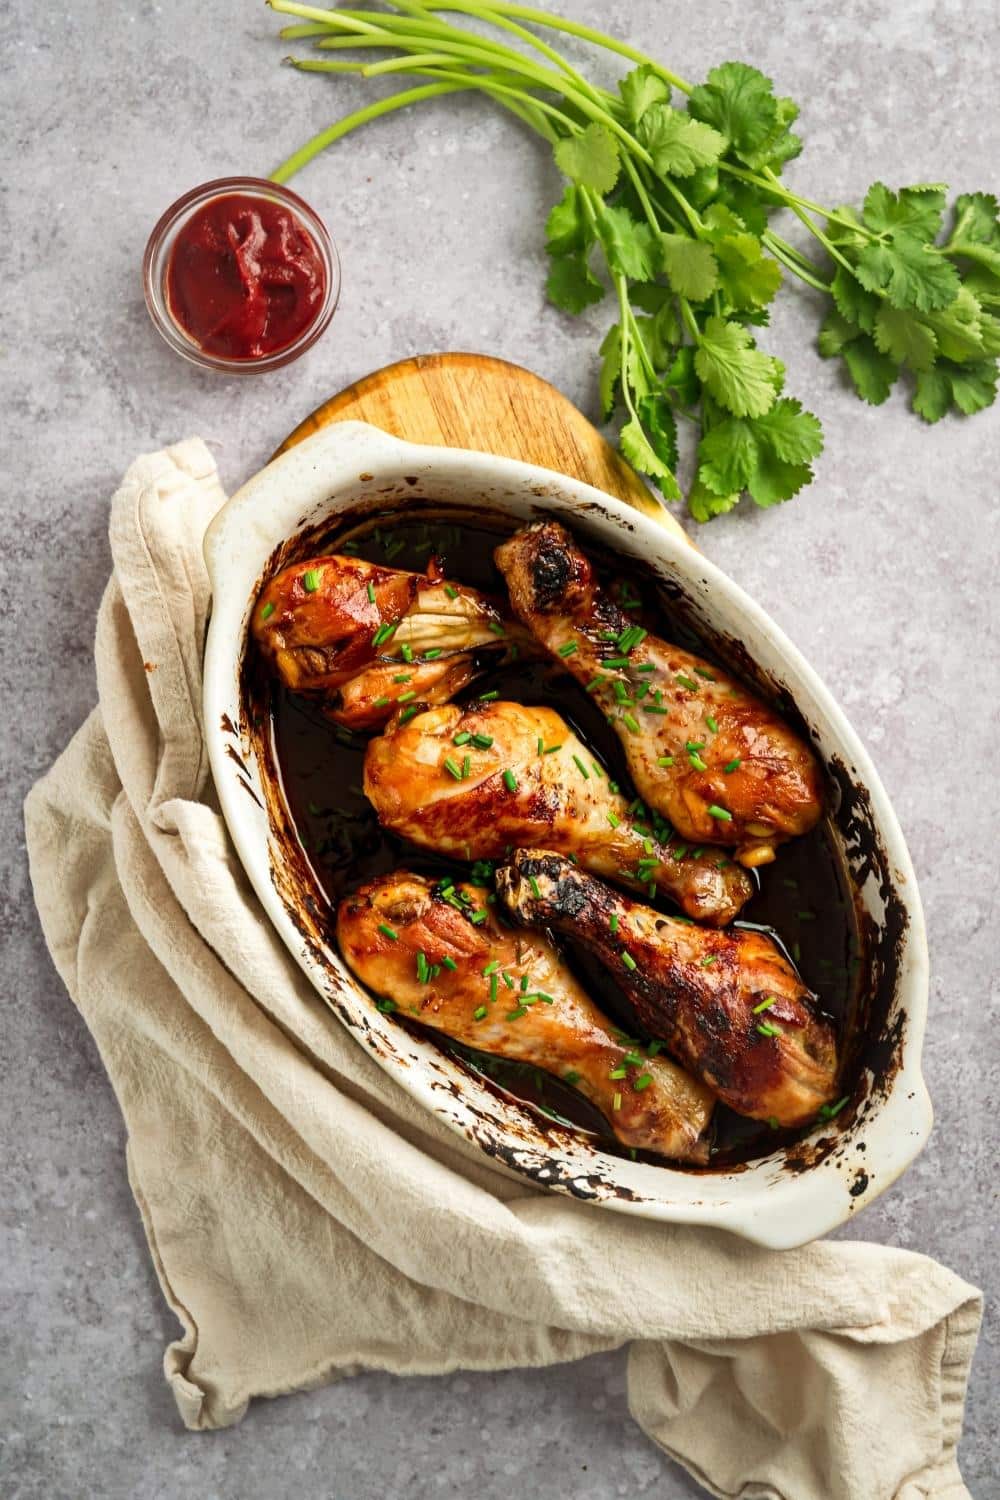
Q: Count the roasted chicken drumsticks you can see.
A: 5